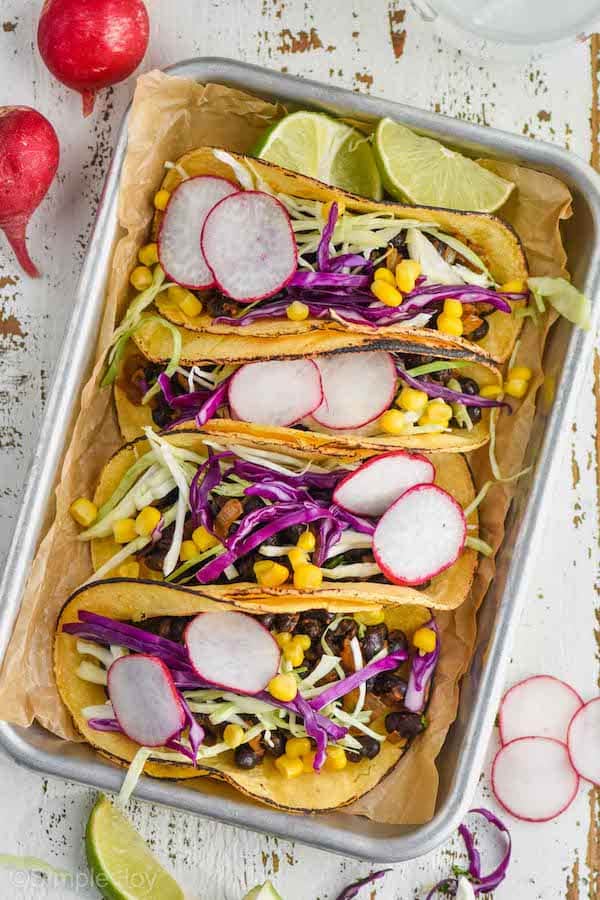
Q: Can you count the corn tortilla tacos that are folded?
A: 4